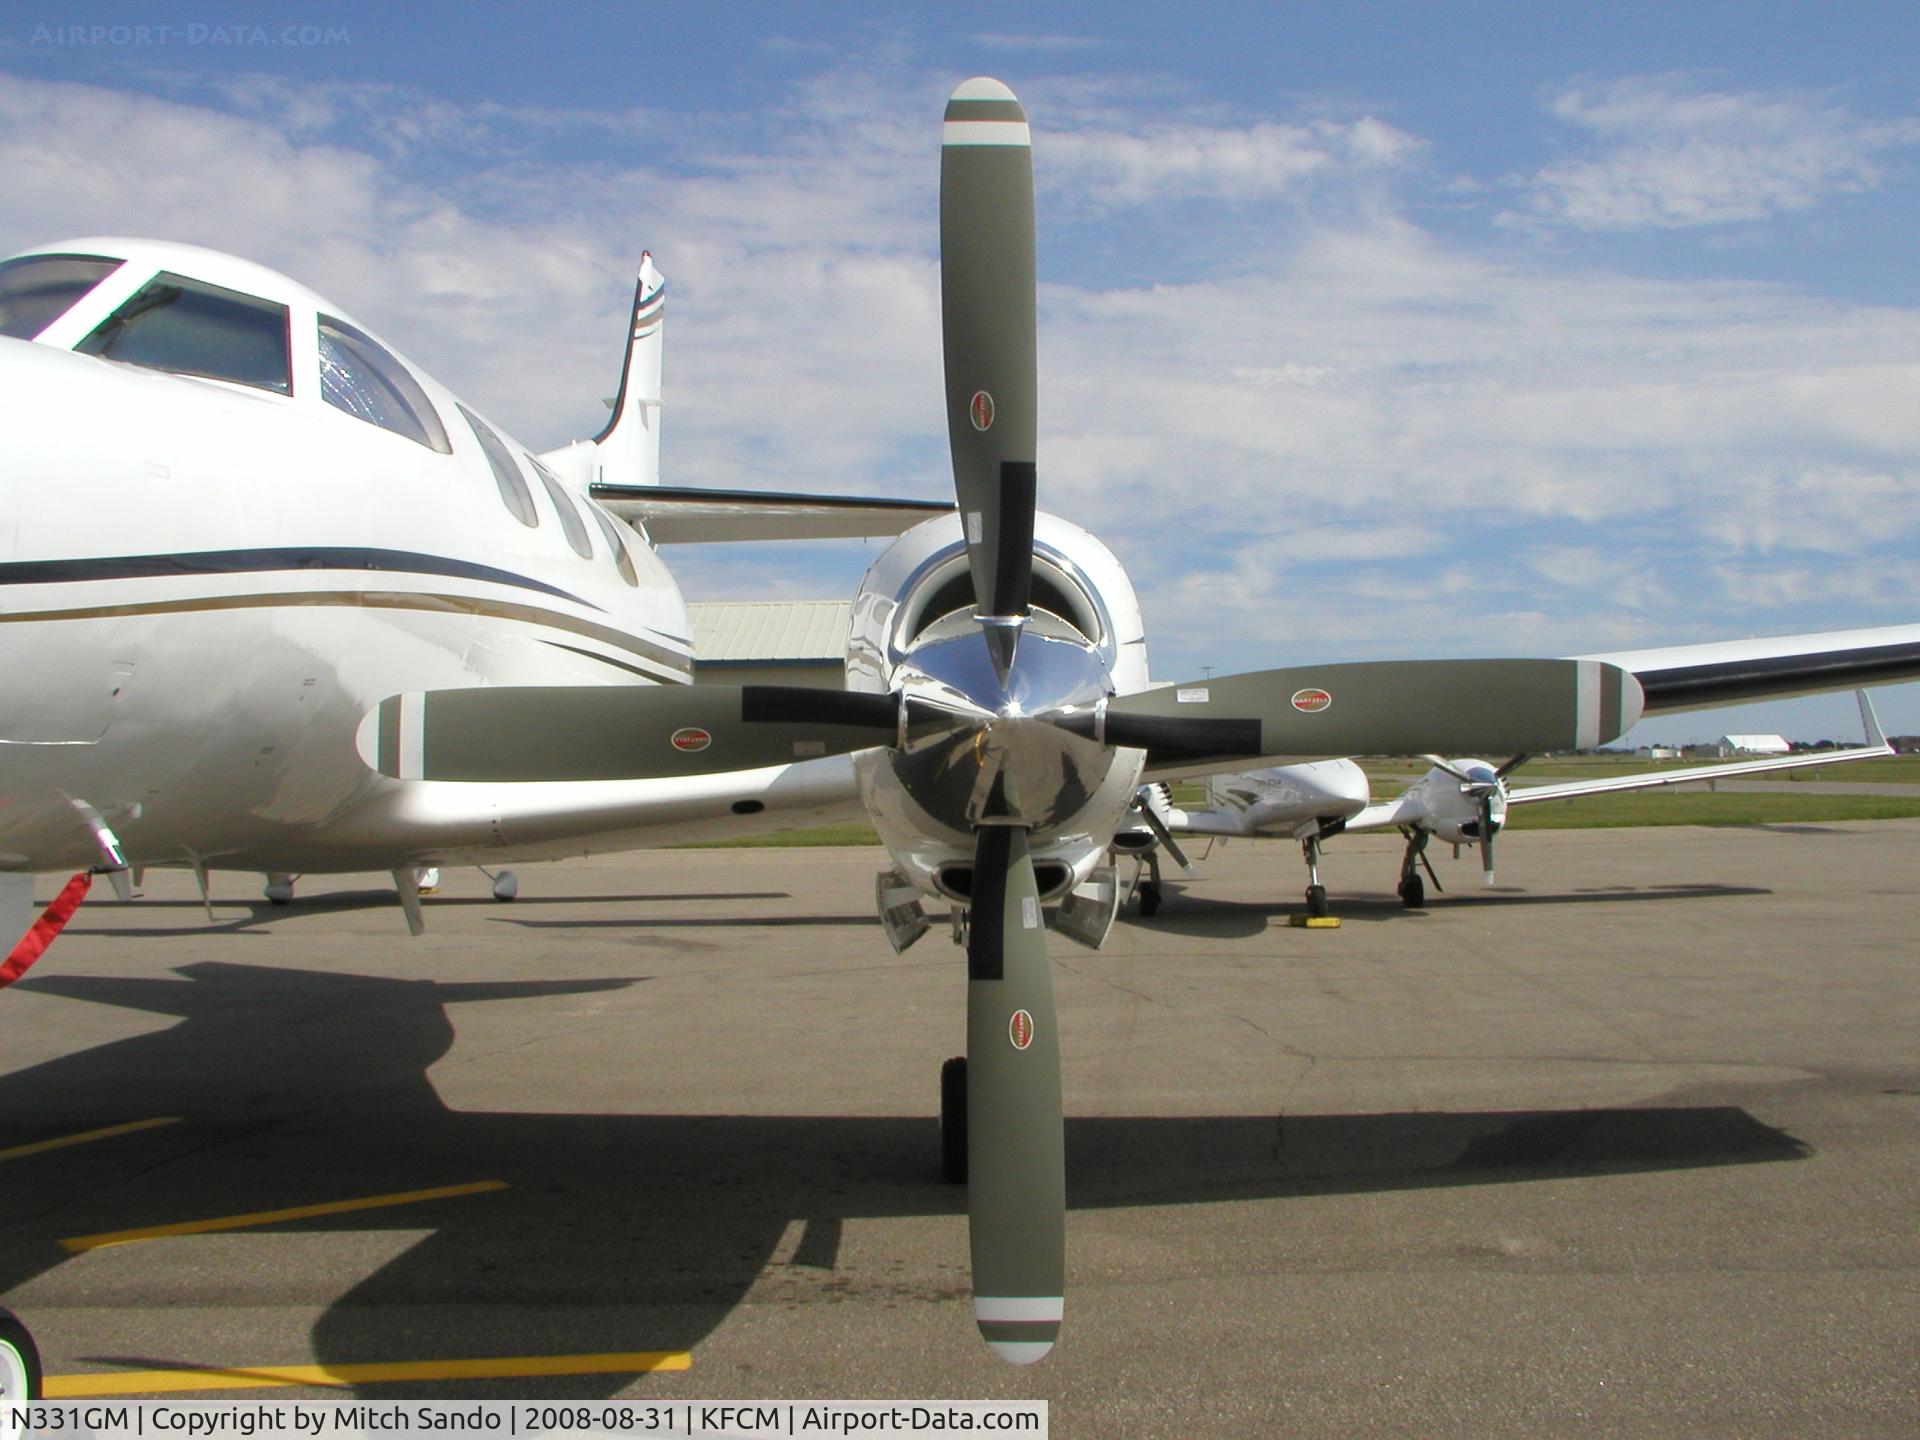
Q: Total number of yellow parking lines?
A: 3